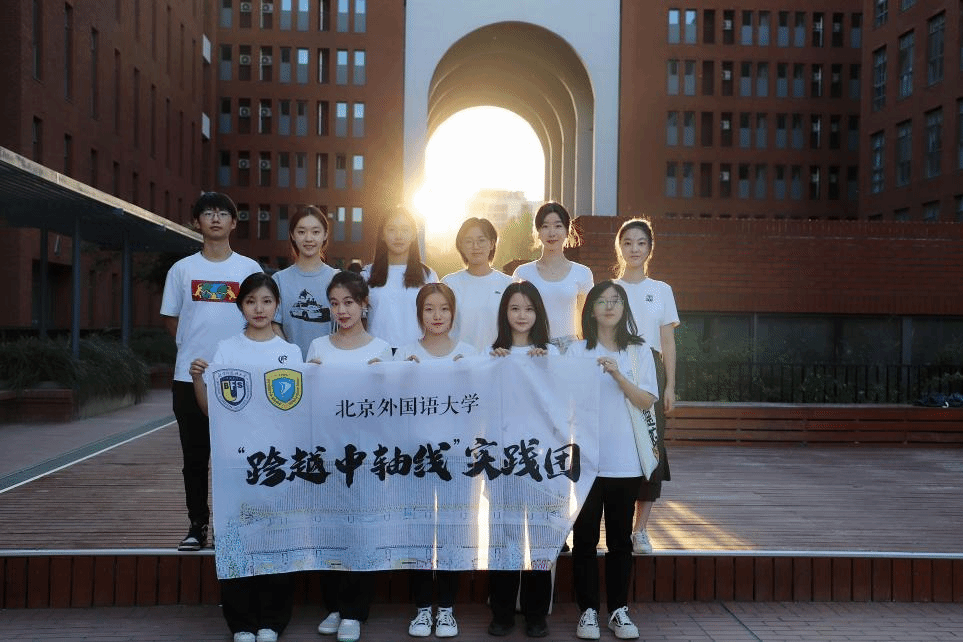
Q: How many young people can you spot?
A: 11